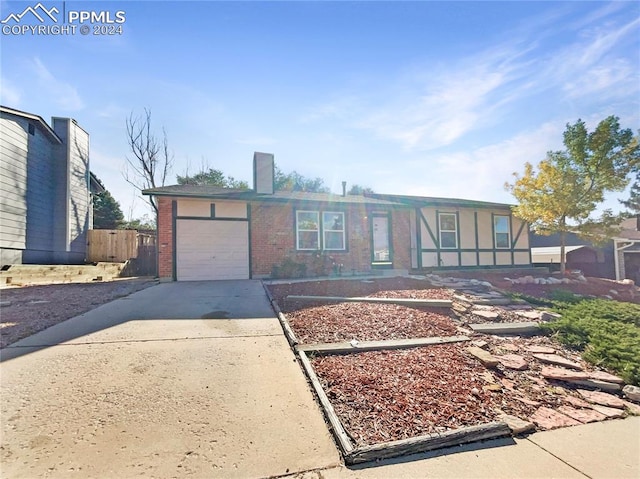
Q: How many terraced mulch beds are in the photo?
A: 3